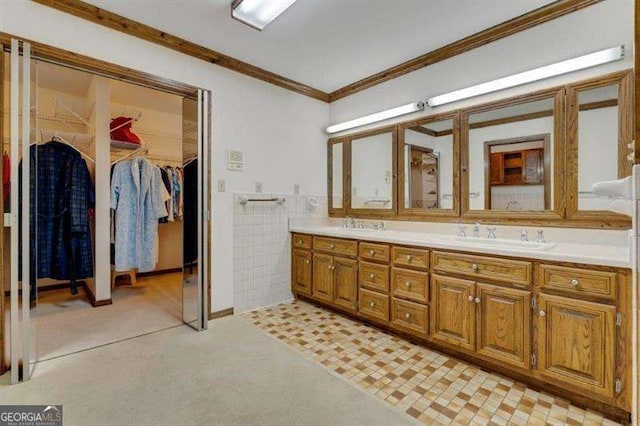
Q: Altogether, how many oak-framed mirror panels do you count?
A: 5